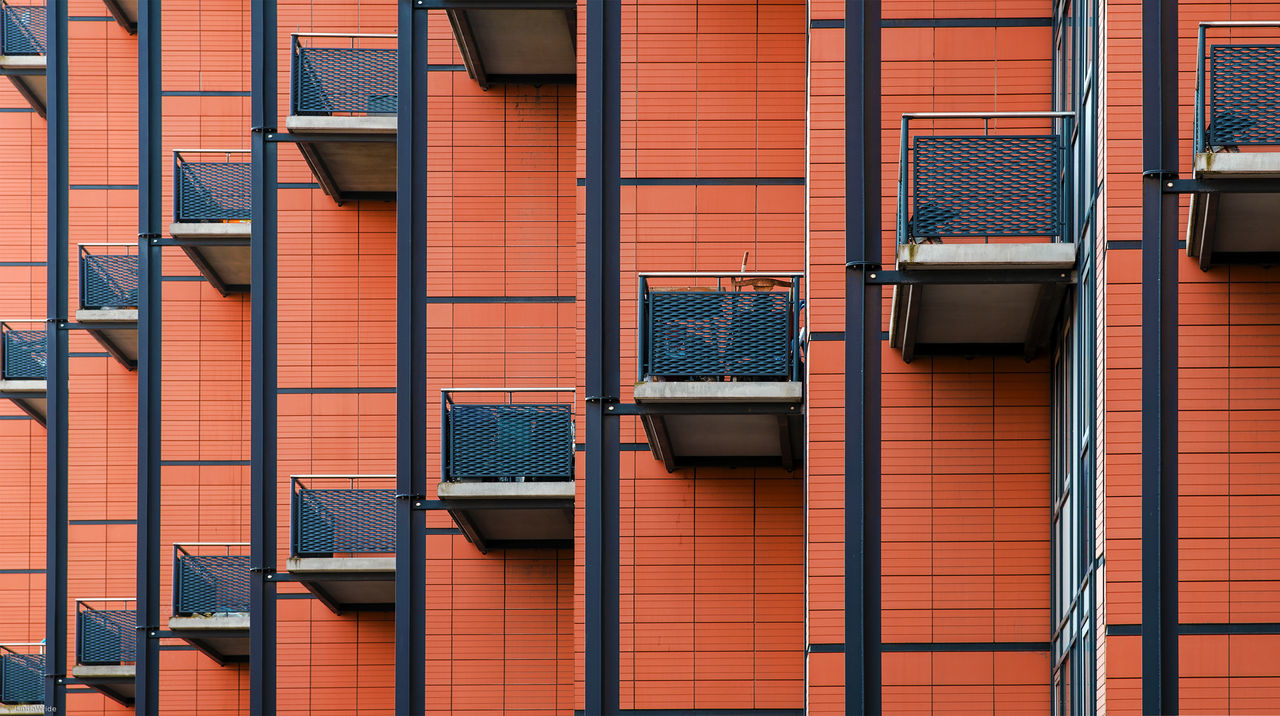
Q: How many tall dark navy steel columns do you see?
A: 7